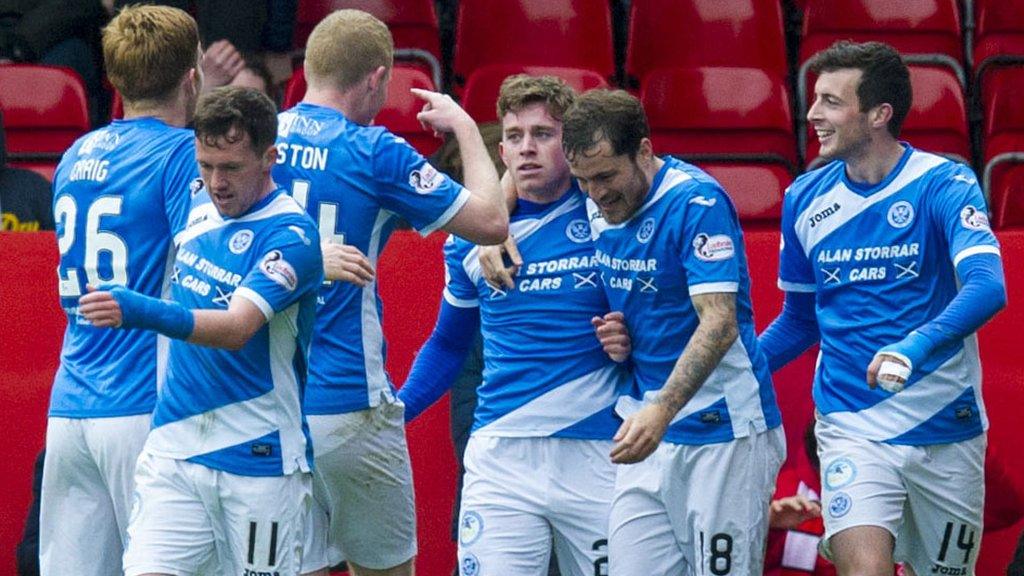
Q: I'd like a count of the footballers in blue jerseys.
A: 6